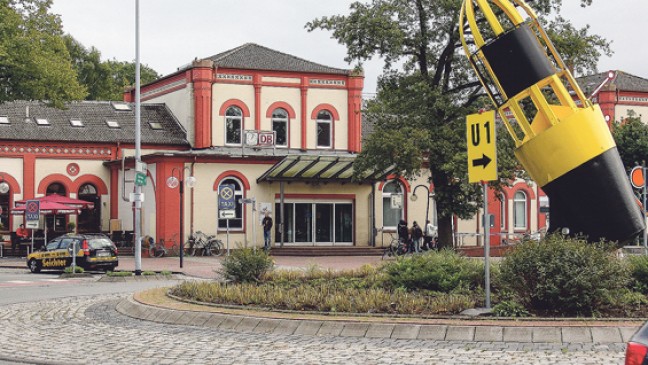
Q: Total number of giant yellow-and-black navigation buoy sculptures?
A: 1